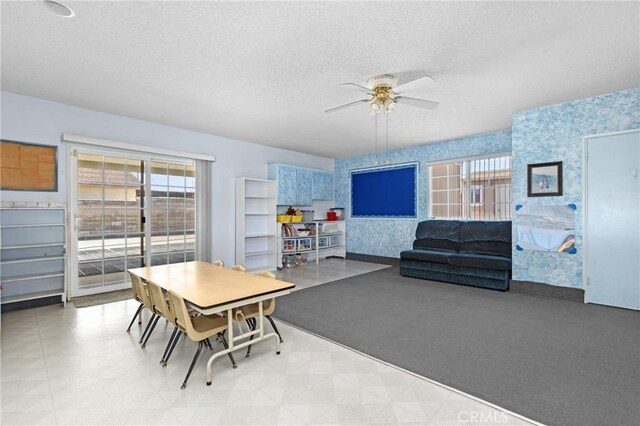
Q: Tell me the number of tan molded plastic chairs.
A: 6